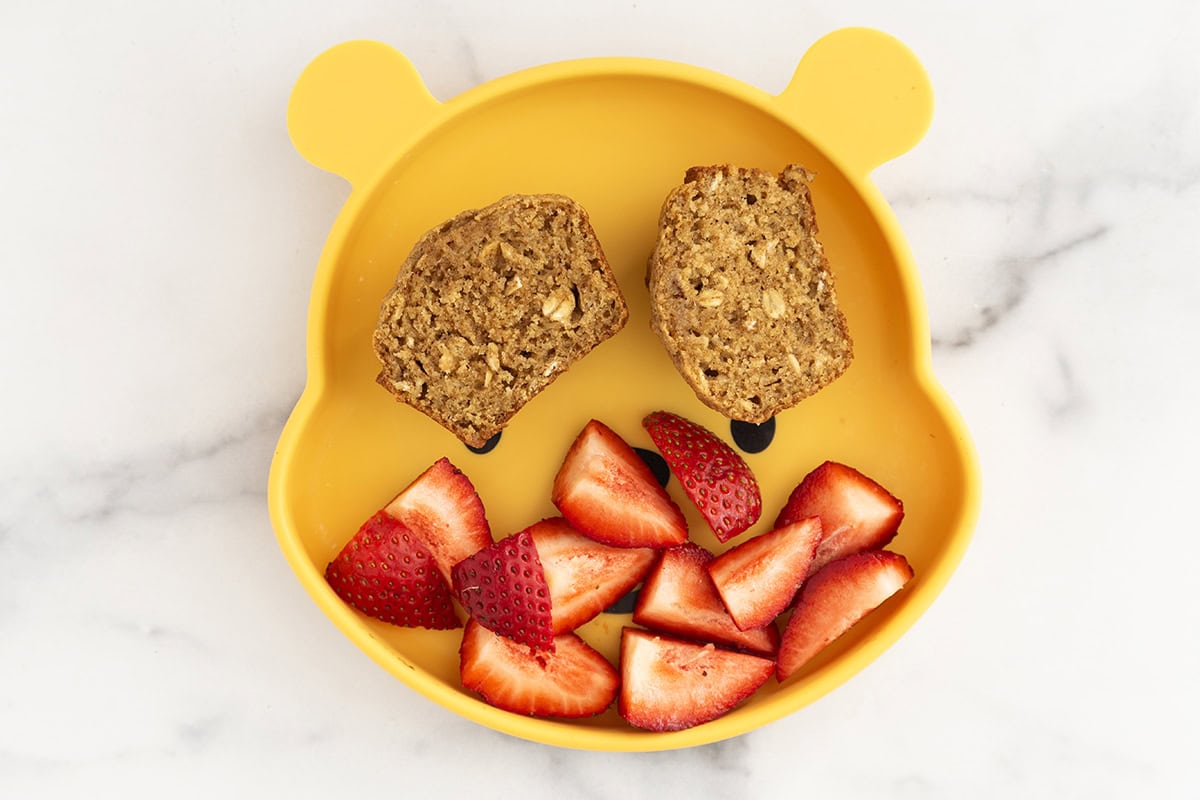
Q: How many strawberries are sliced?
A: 12